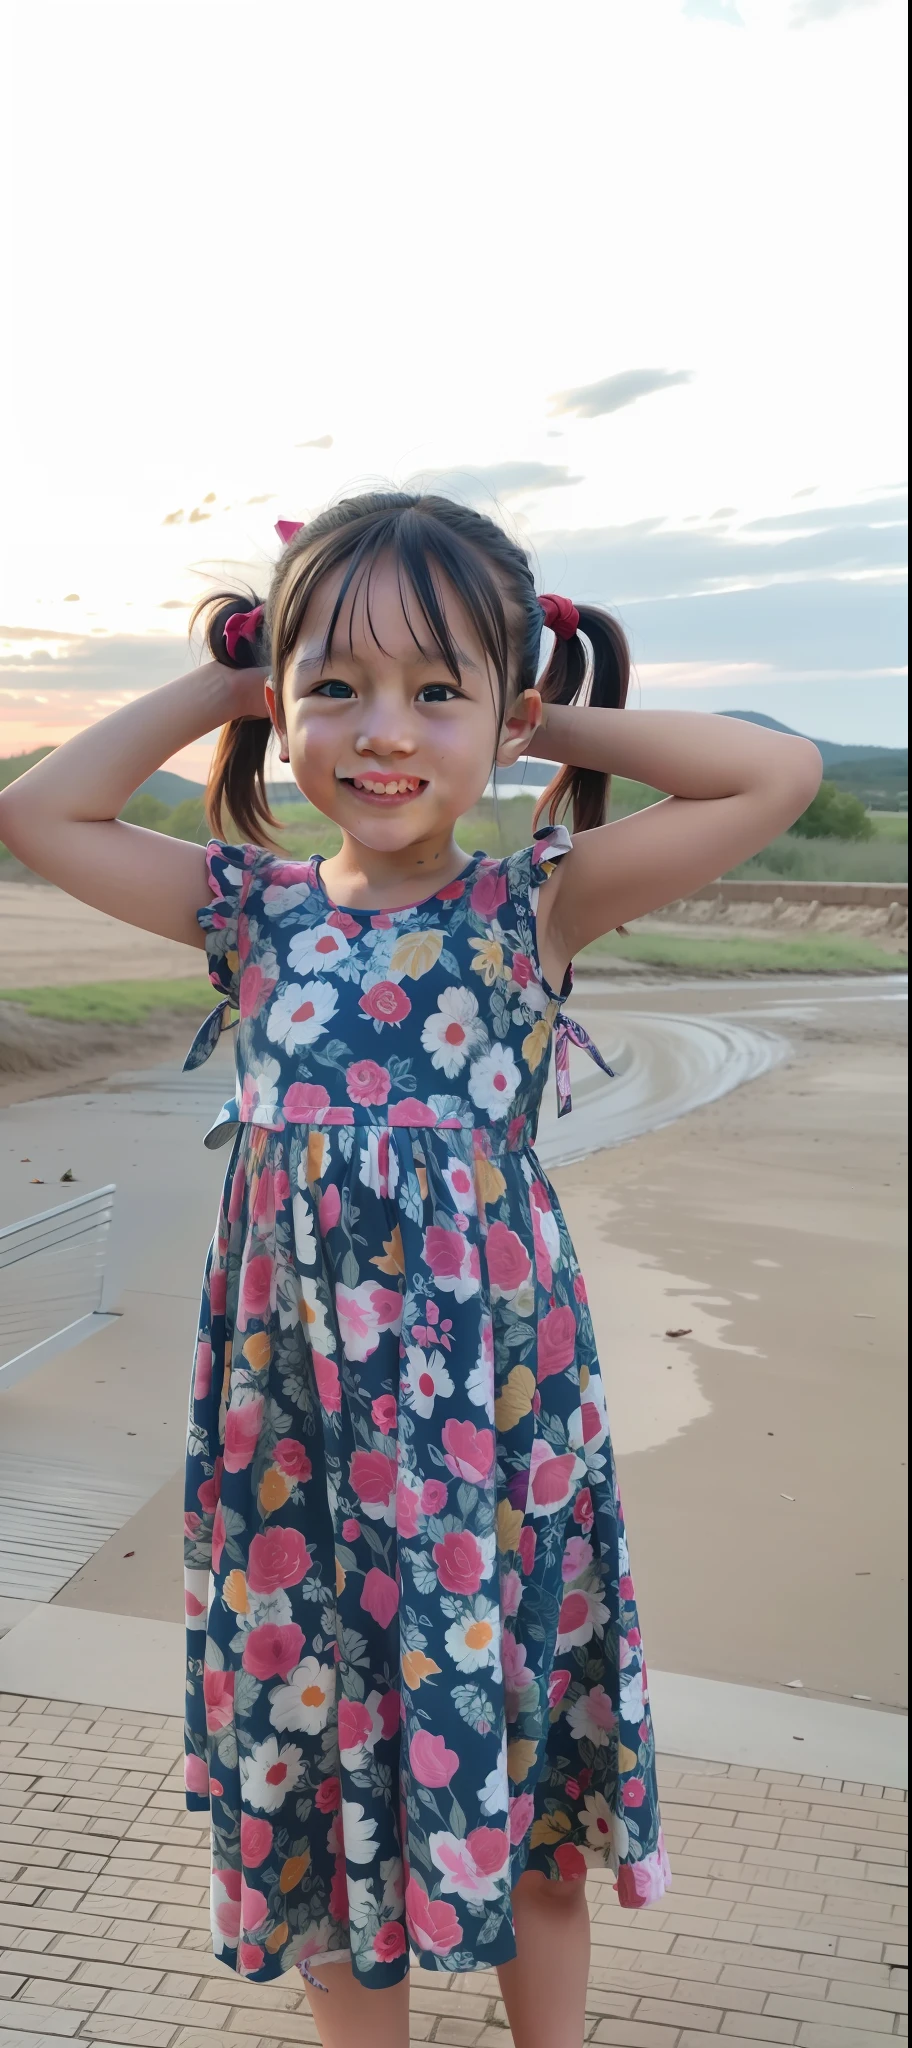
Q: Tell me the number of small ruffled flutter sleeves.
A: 2